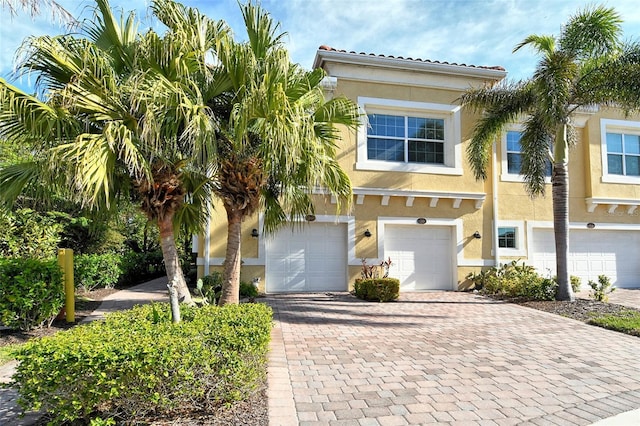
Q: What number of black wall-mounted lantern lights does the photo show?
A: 3